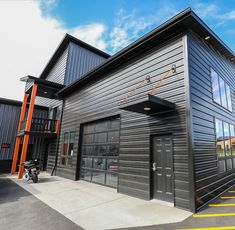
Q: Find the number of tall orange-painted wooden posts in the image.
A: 2